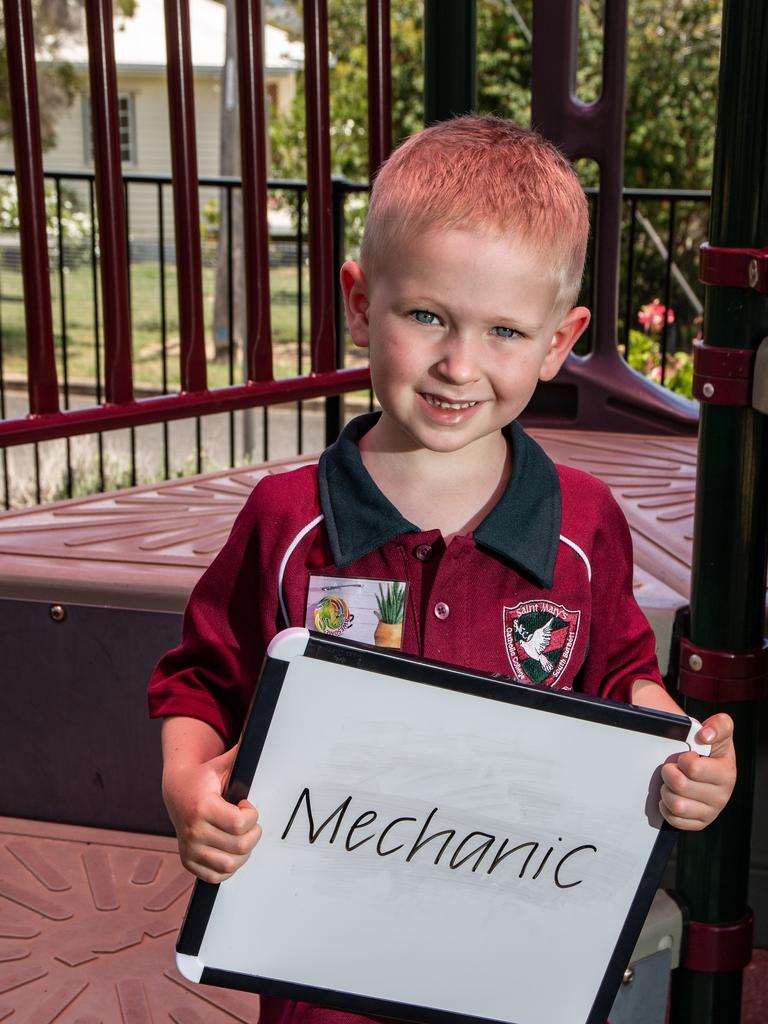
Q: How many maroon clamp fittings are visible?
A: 4